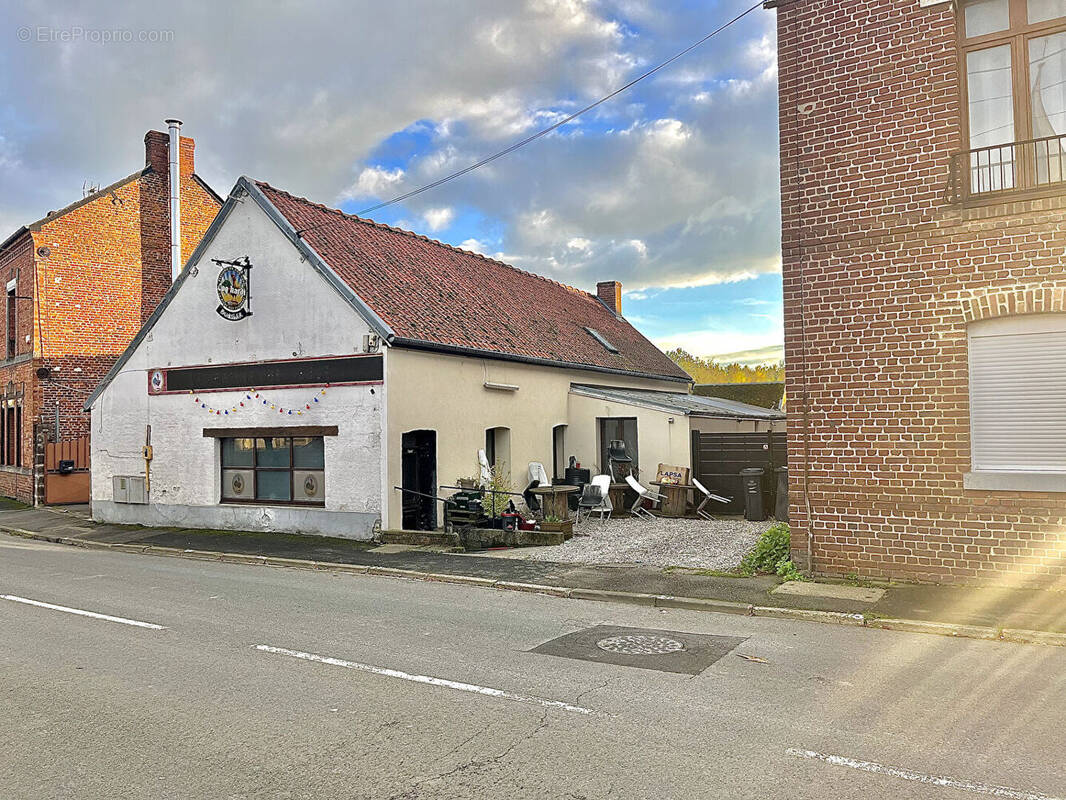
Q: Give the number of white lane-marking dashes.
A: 3